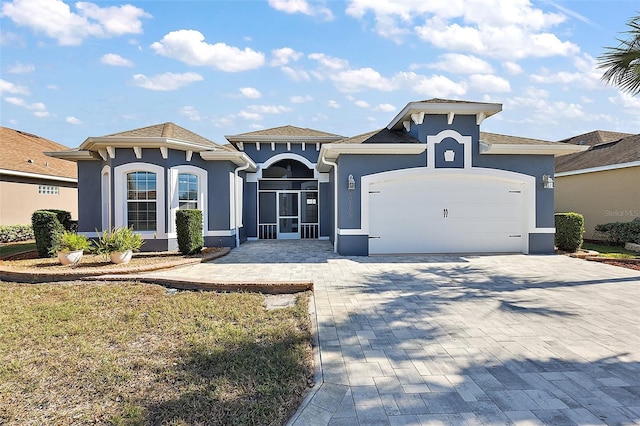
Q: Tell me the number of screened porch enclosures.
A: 1